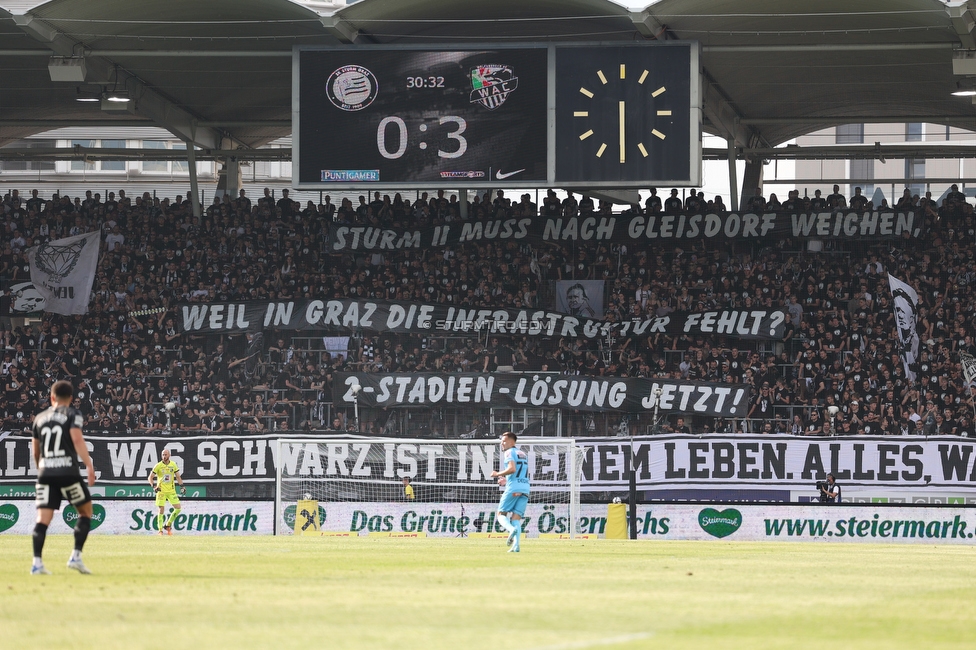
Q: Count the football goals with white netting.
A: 1